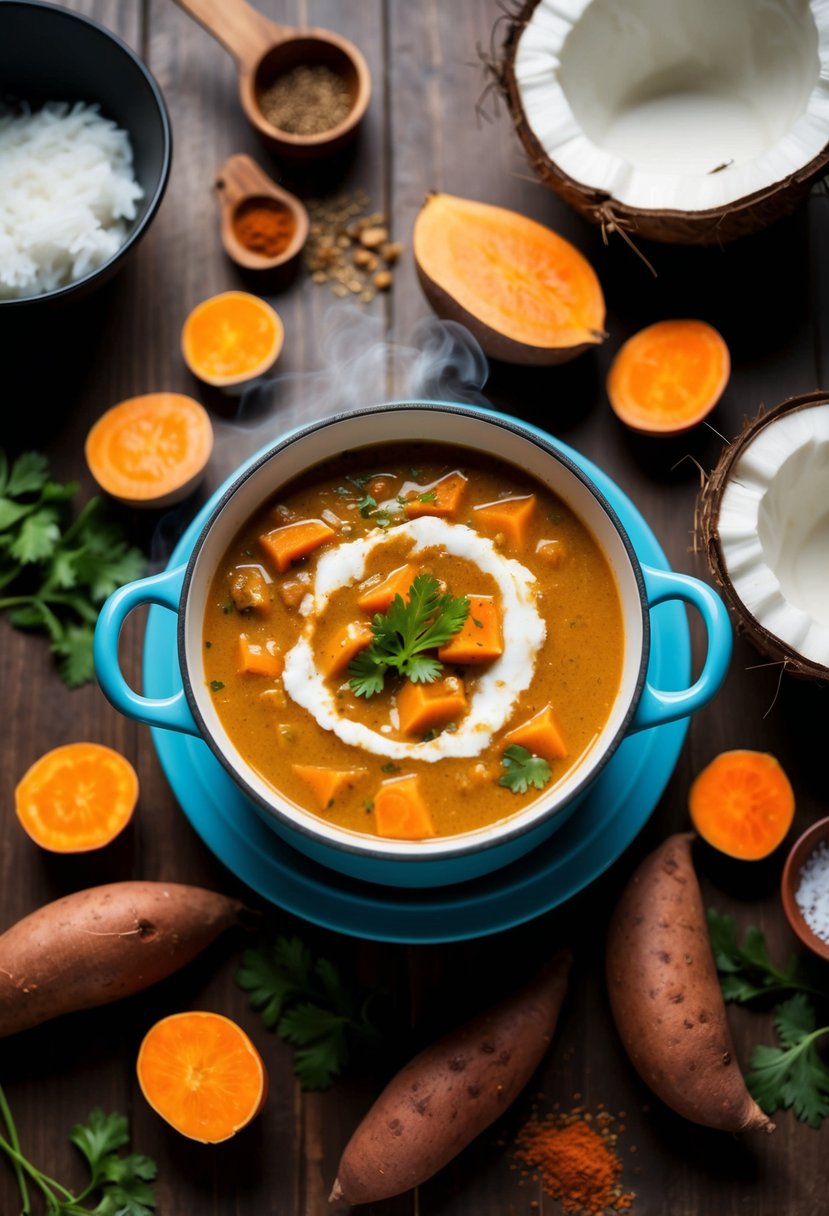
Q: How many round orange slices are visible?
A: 6